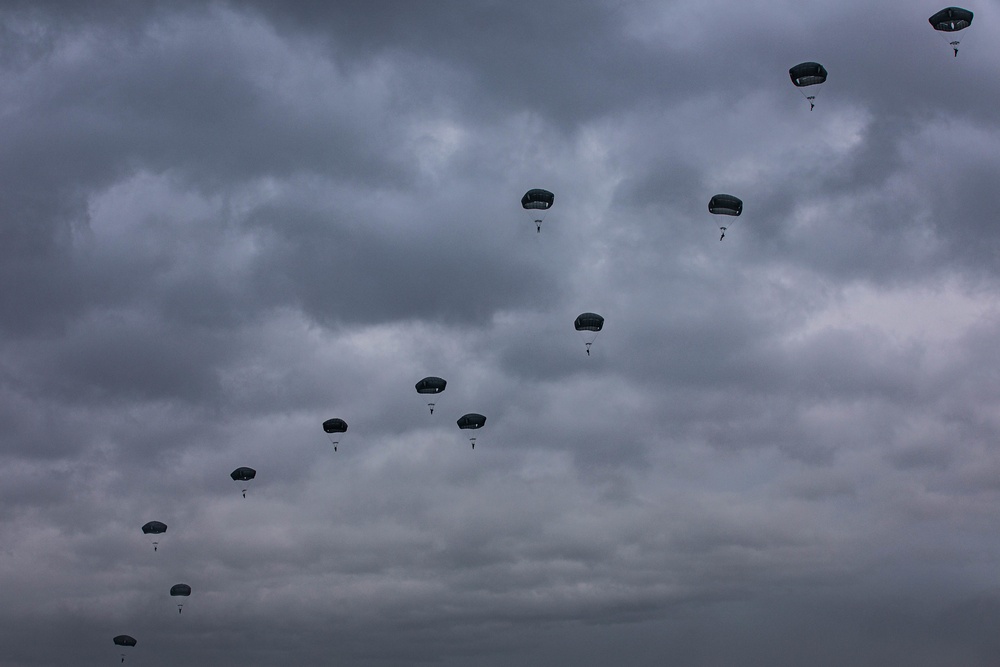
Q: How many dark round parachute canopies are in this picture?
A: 12